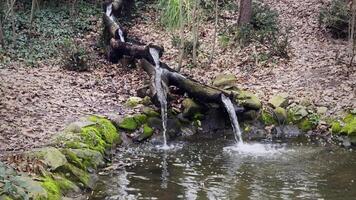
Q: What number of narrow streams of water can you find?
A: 2